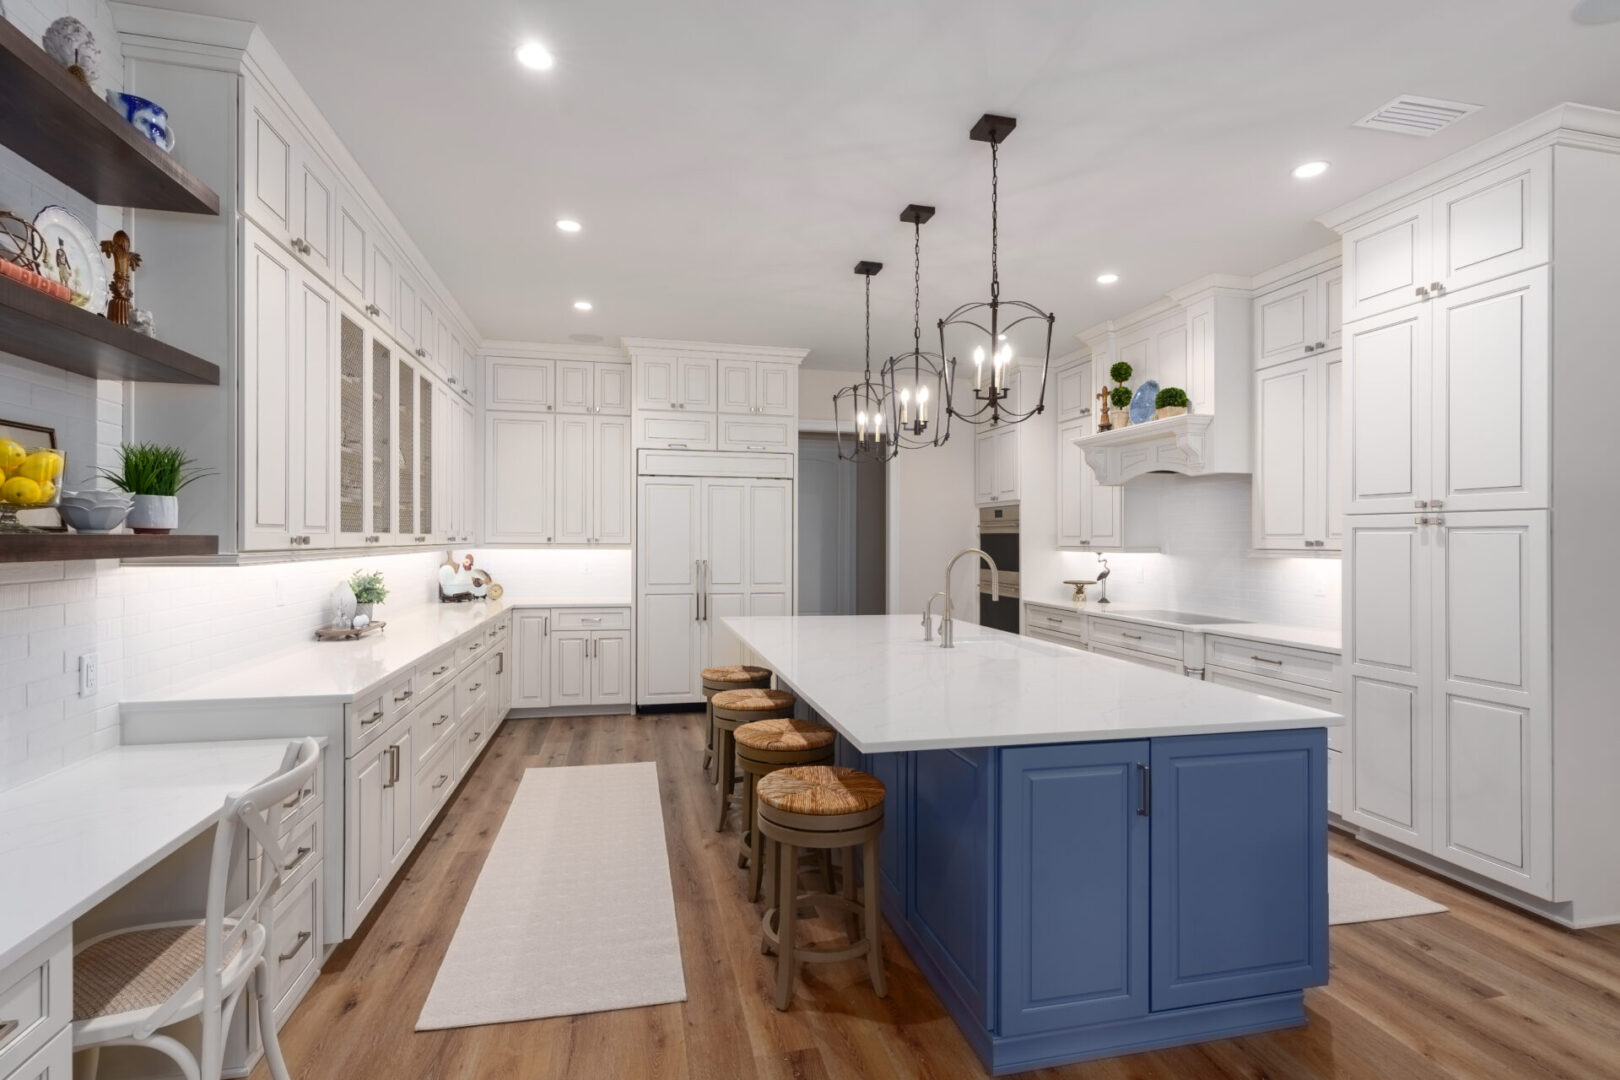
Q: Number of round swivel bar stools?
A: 4